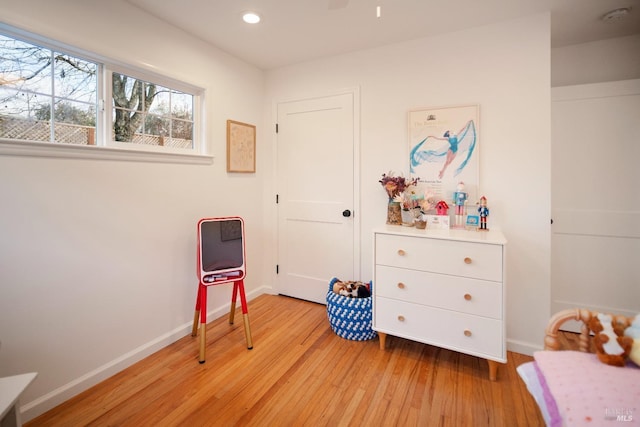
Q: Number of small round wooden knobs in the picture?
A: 6